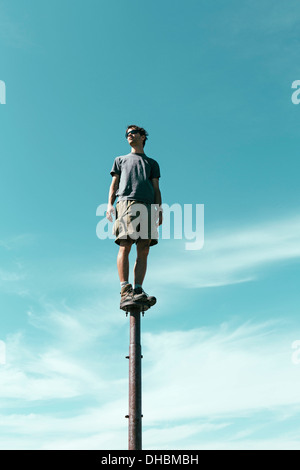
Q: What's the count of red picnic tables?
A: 0